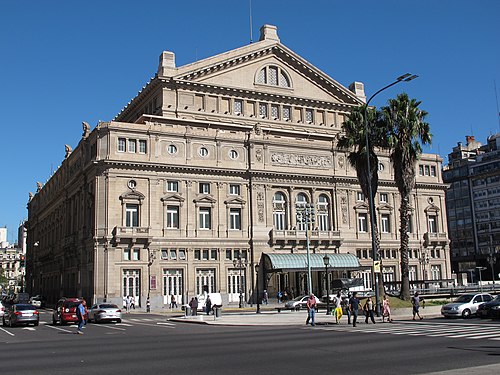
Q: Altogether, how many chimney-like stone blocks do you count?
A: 3